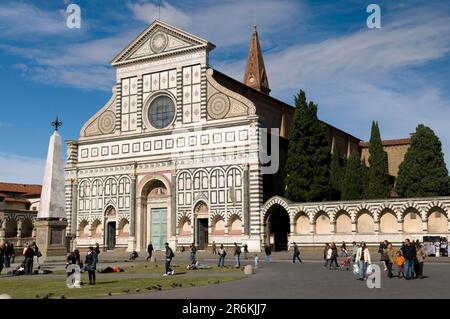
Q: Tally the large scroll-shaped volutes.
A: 2